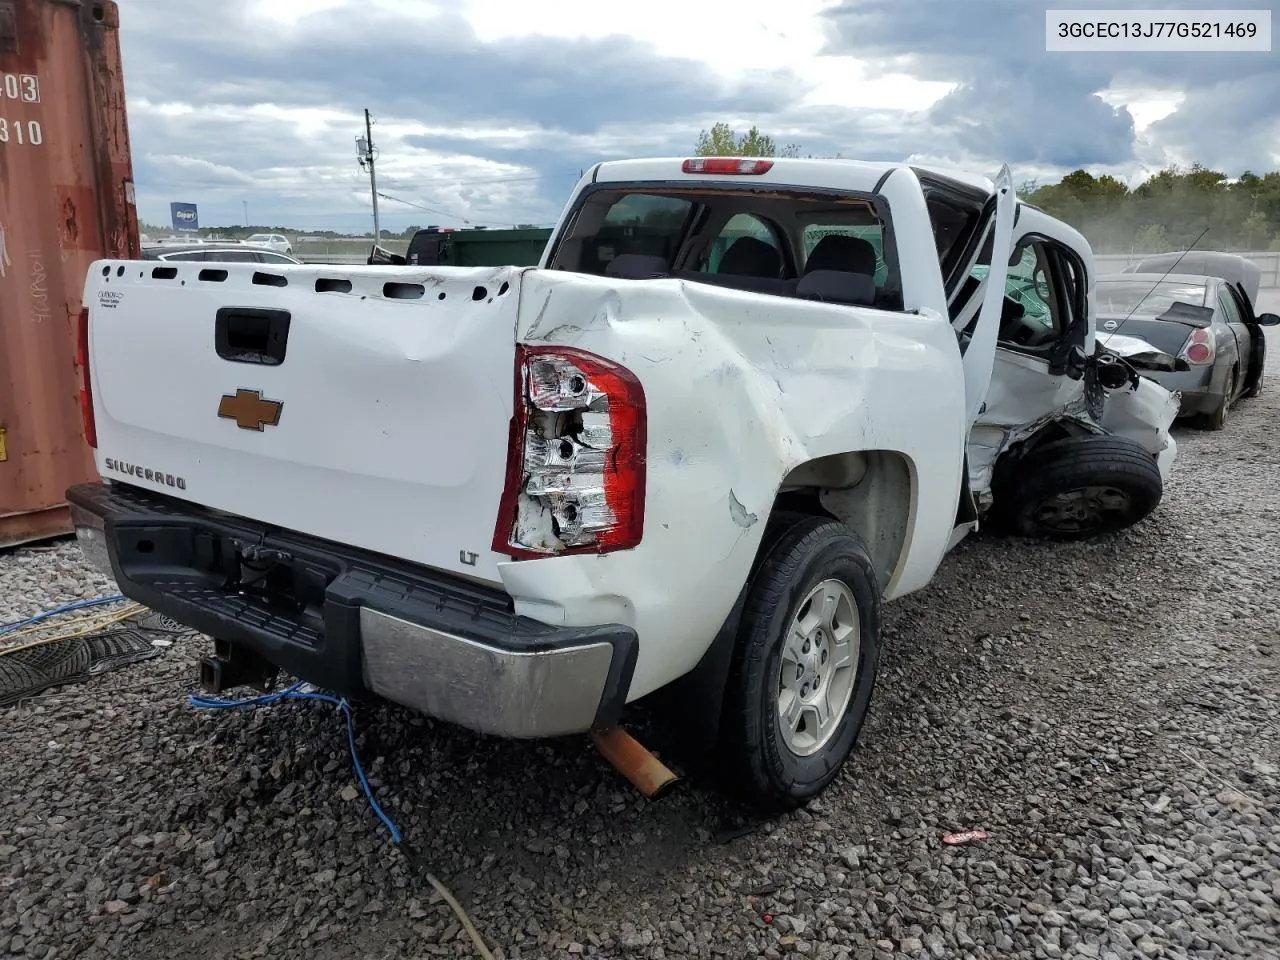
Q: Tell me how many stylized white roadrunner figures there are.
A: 0